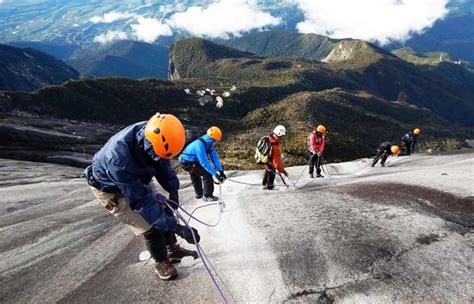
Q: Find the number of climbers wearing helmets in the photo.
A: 6